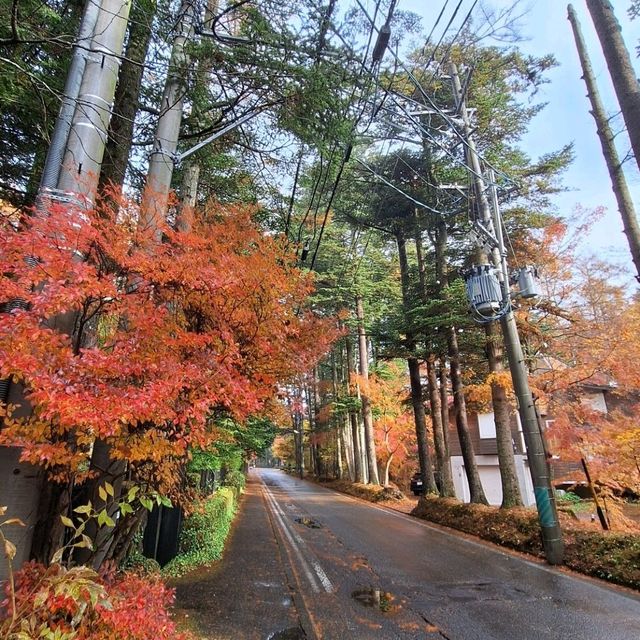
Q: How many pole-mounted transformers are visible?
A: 2